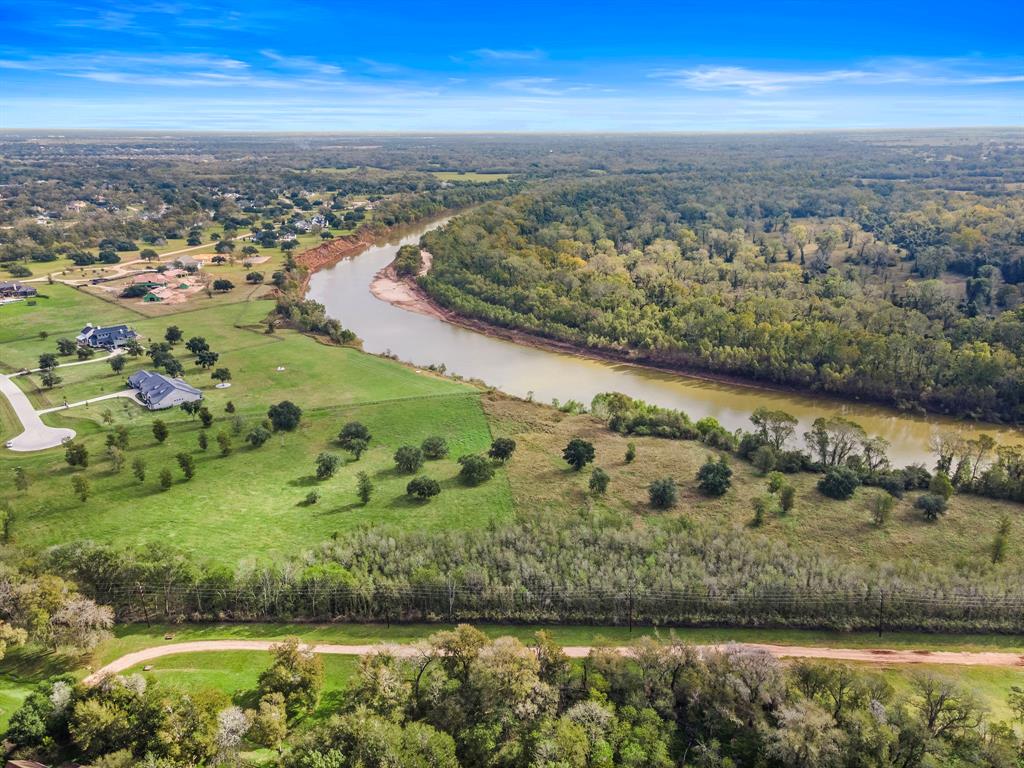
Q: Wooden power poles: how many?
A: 4